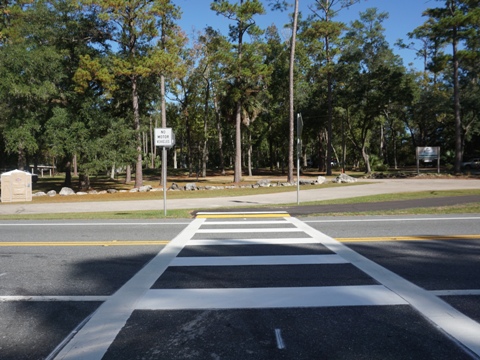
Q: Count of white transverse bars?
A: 5